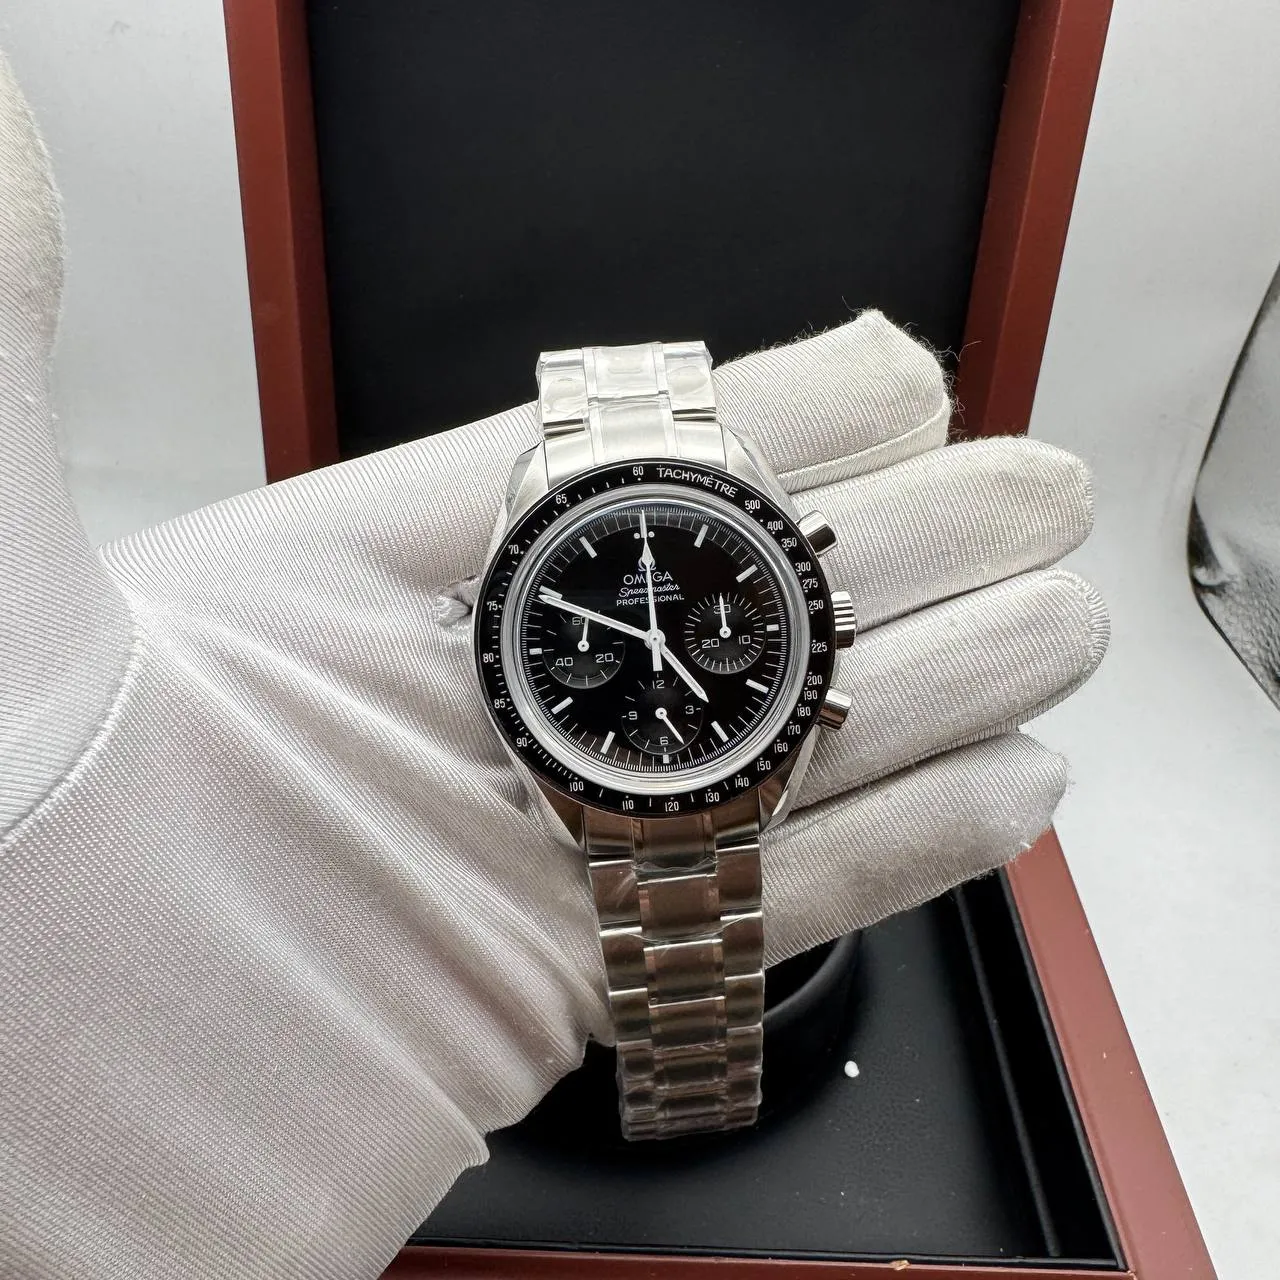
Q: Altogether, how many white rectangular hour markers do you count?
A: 12